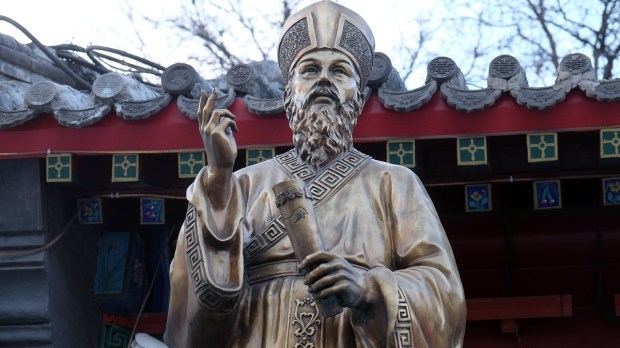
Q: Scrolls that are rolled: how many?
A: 1